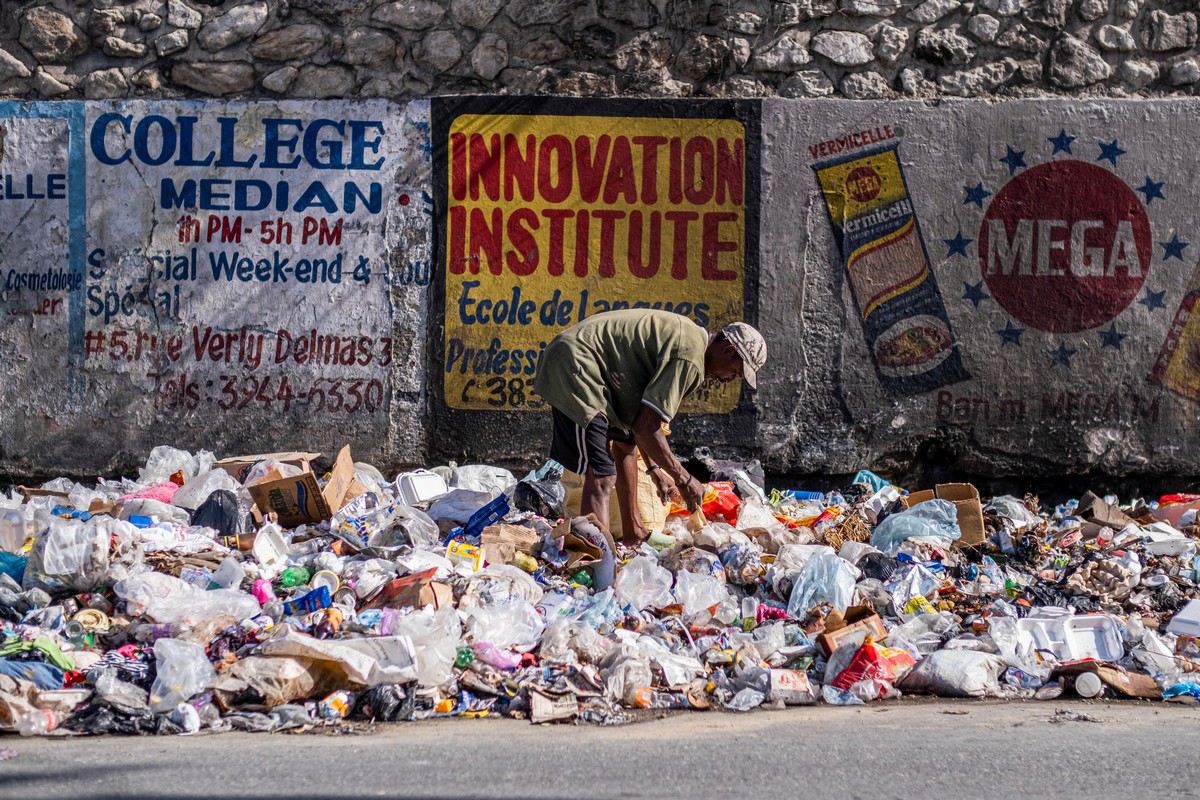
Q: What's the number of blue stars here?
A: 12